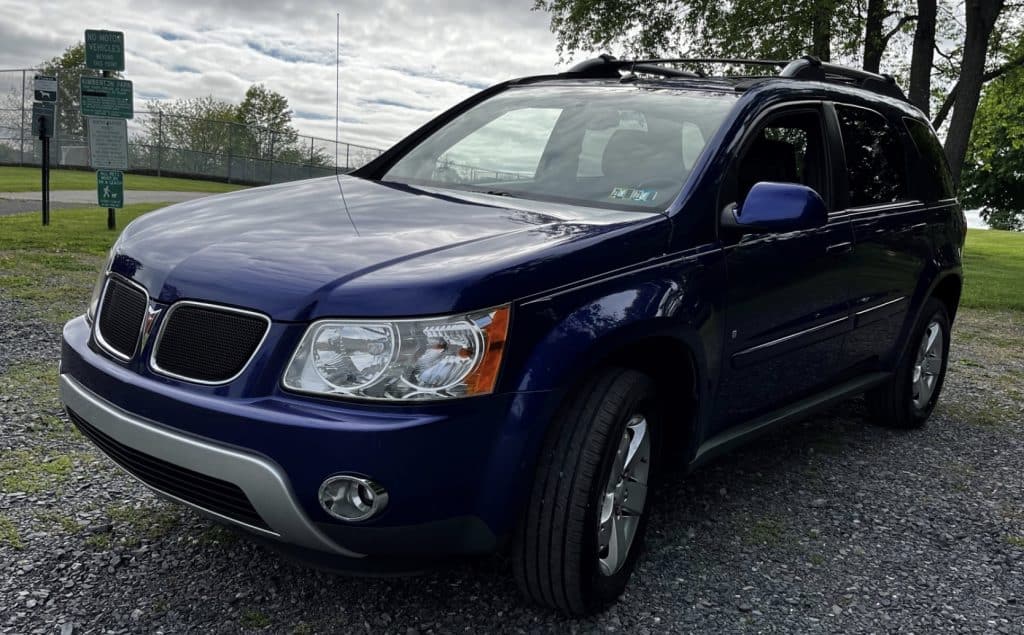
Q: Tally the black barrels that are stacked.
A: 0